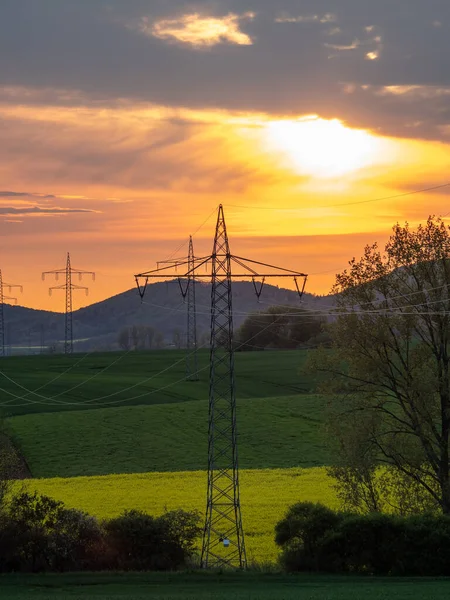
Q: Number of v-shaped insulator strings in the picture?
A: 4